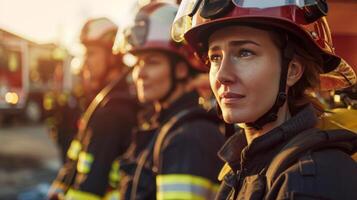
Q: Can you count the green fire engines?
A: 0